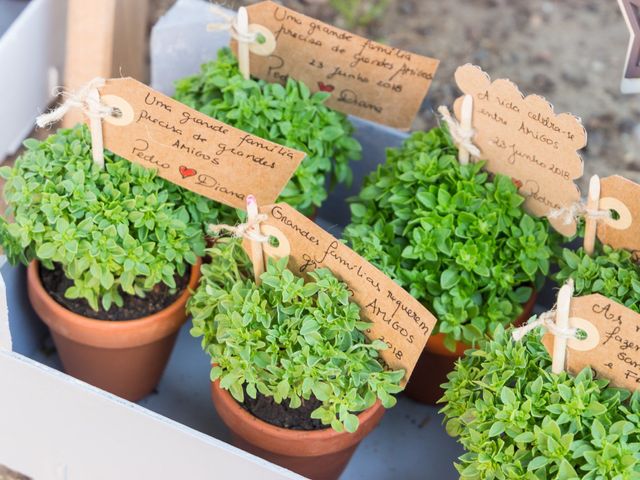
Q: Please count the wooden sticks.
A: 6